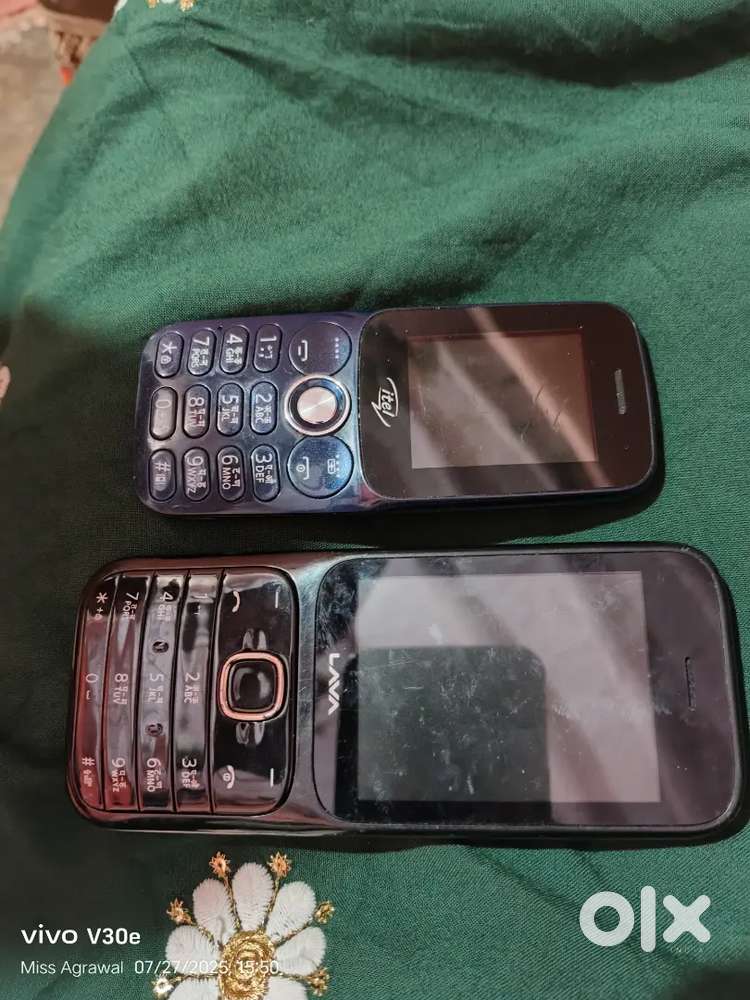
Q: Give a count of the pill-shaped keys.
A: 12